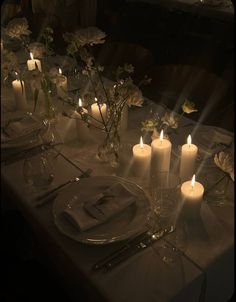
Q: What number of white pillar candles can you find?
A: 9